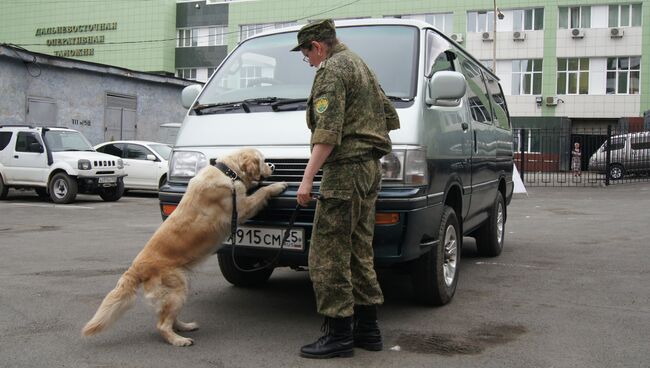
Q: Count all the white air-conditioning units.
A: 6